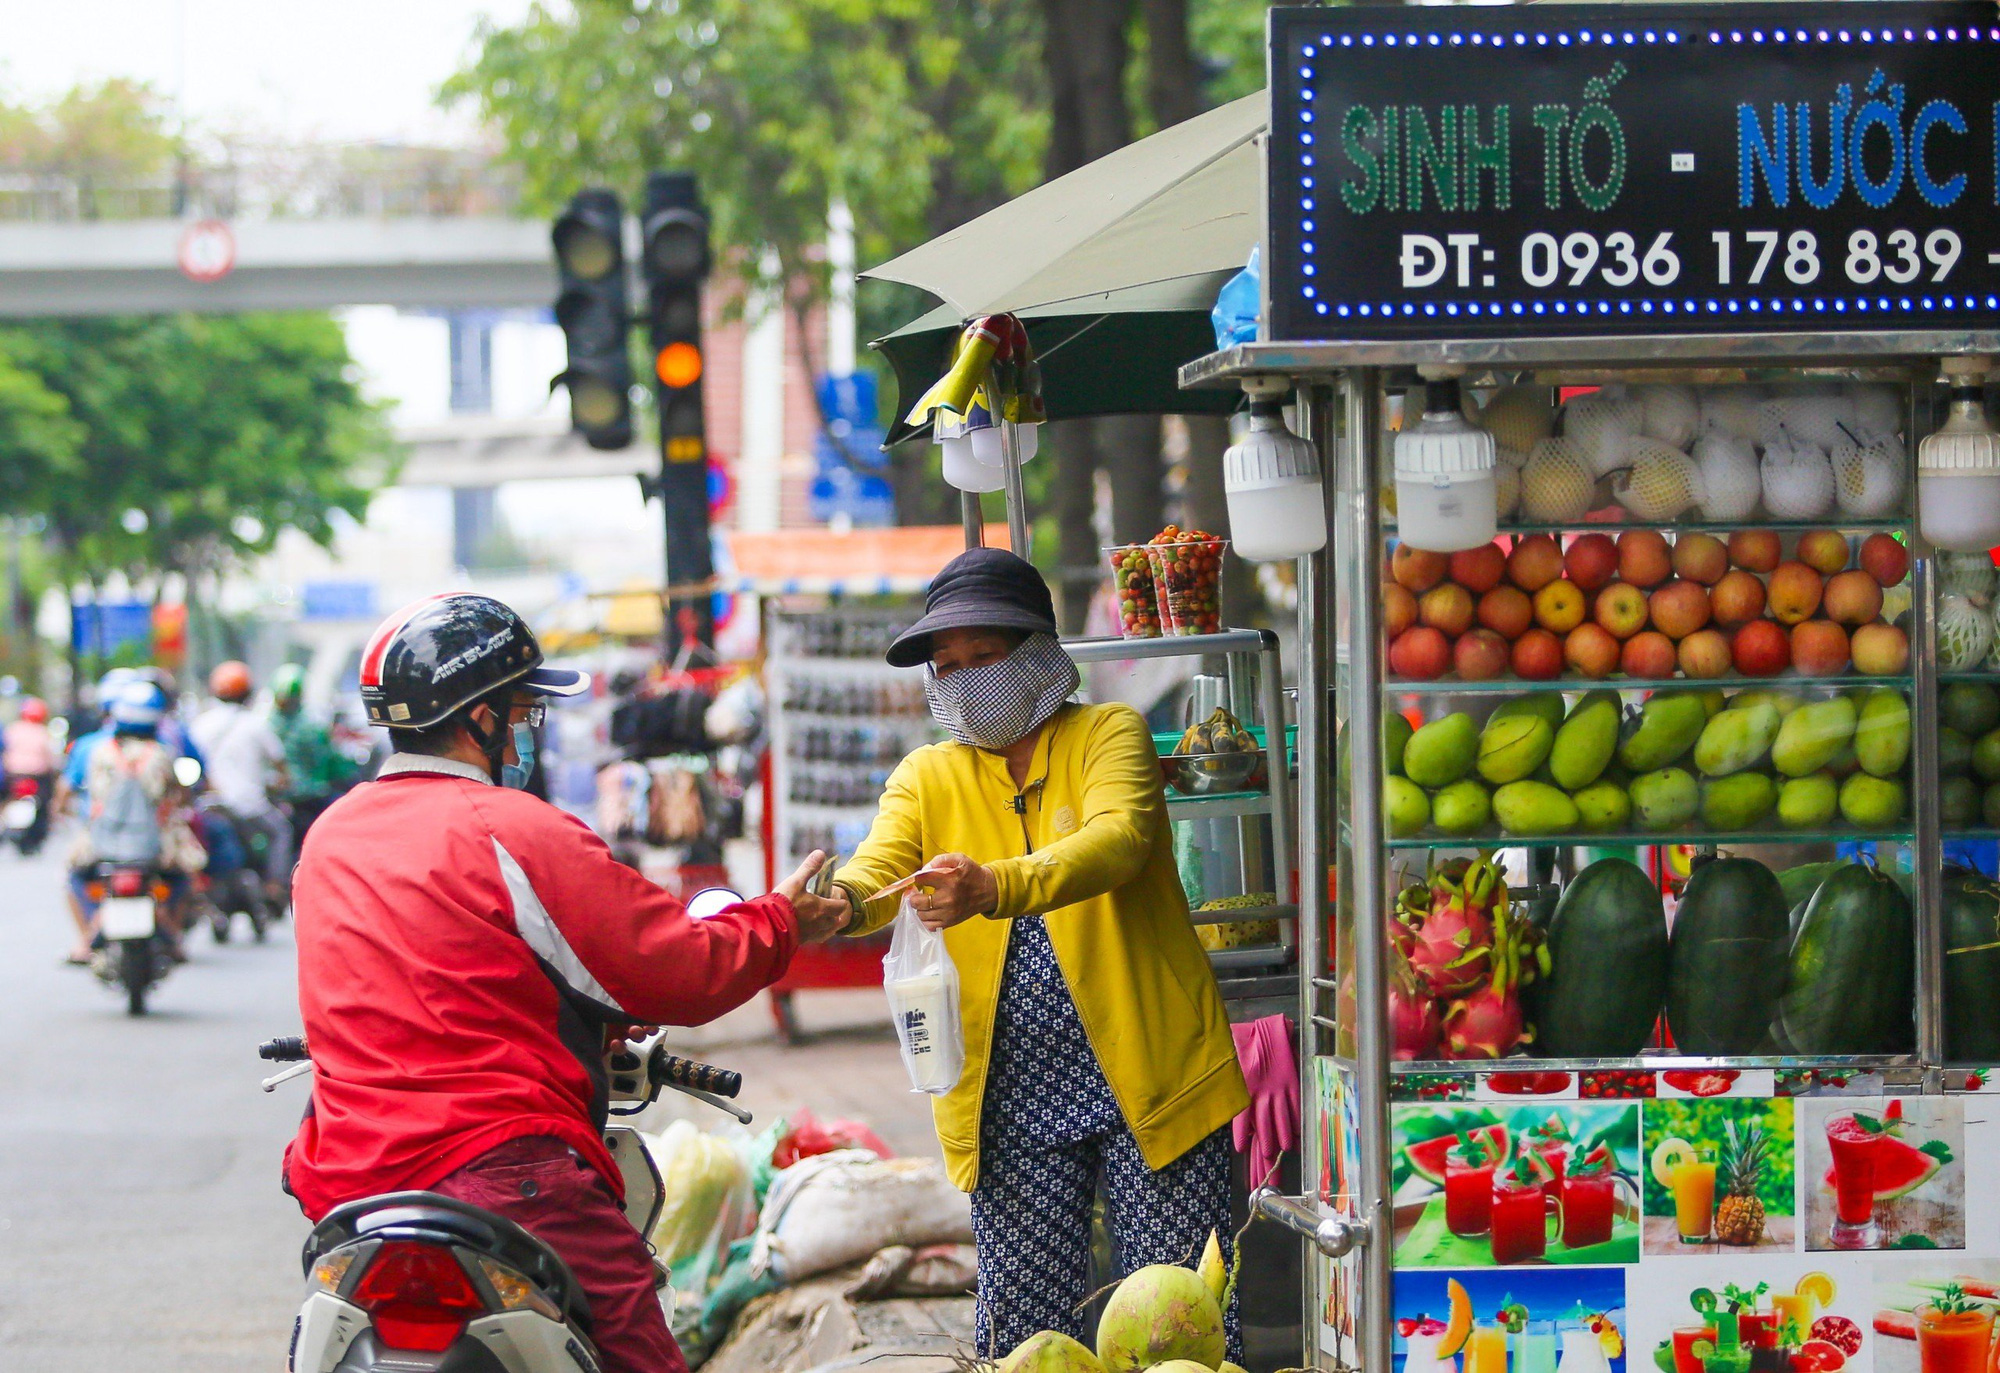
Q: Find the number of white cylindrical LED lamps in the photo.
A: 5